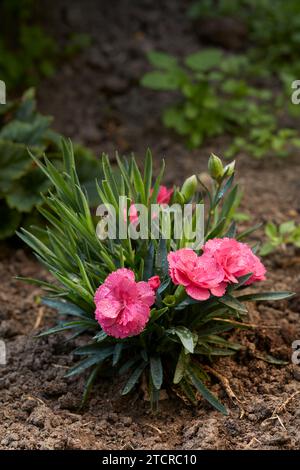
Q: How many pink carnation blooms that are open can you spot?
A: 3